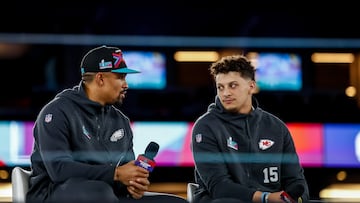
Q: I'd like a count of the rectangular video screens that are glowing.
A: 2